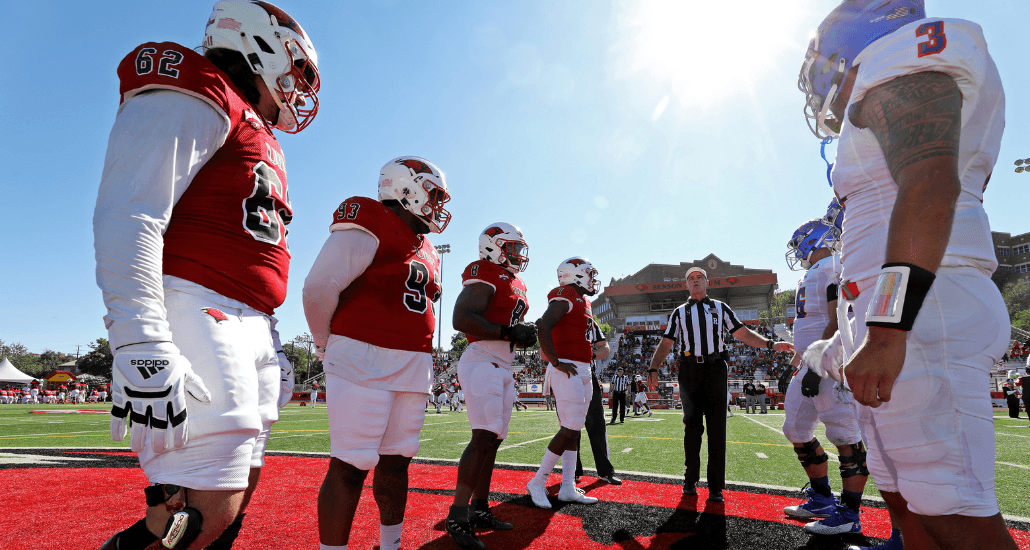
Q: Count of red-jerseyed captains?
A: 4